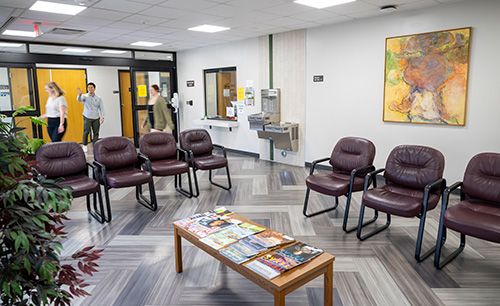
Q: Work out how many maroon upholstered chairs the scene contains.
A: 7